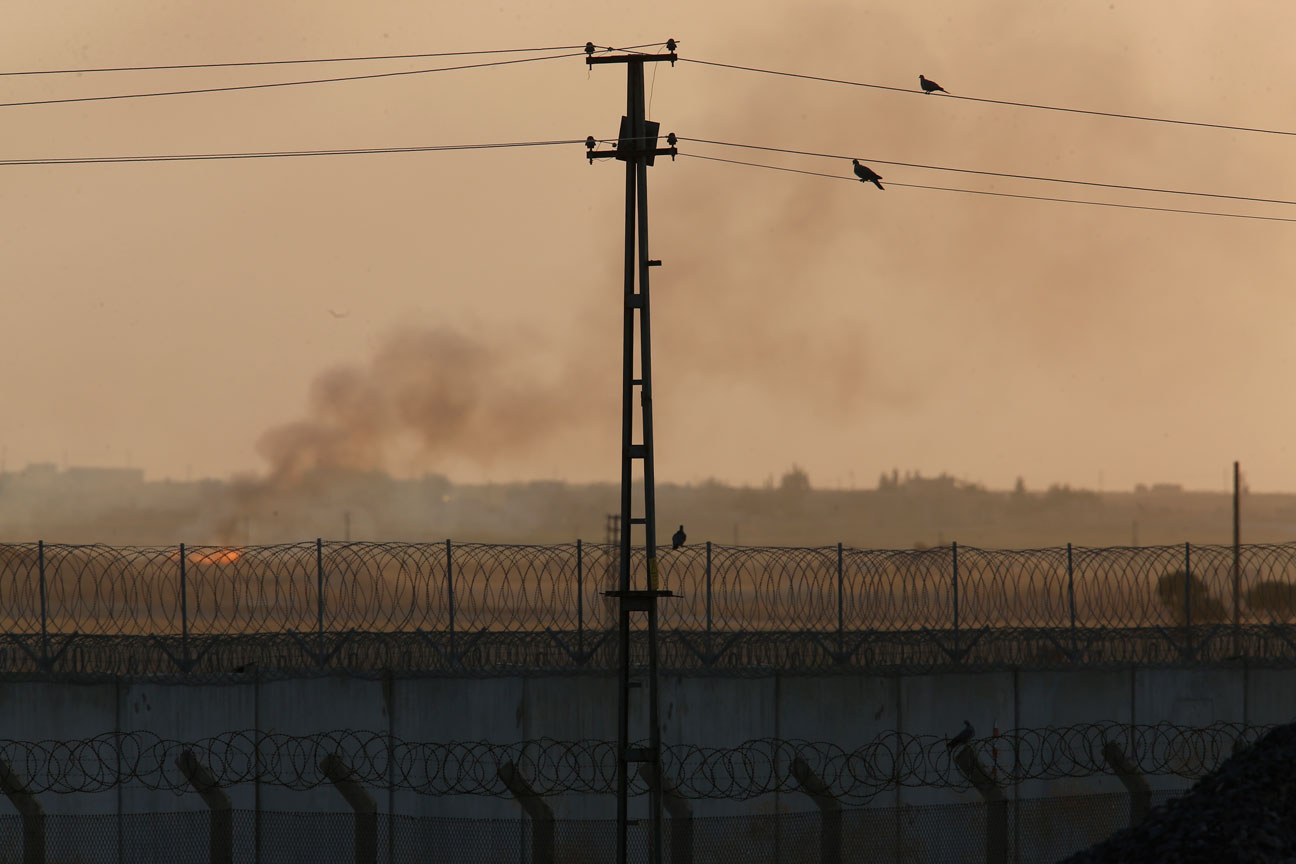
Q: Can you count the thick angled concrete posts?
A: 8